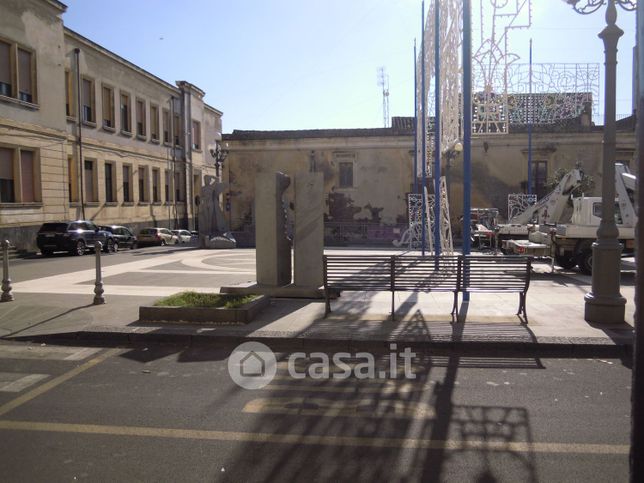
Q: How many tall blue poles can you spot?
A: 5